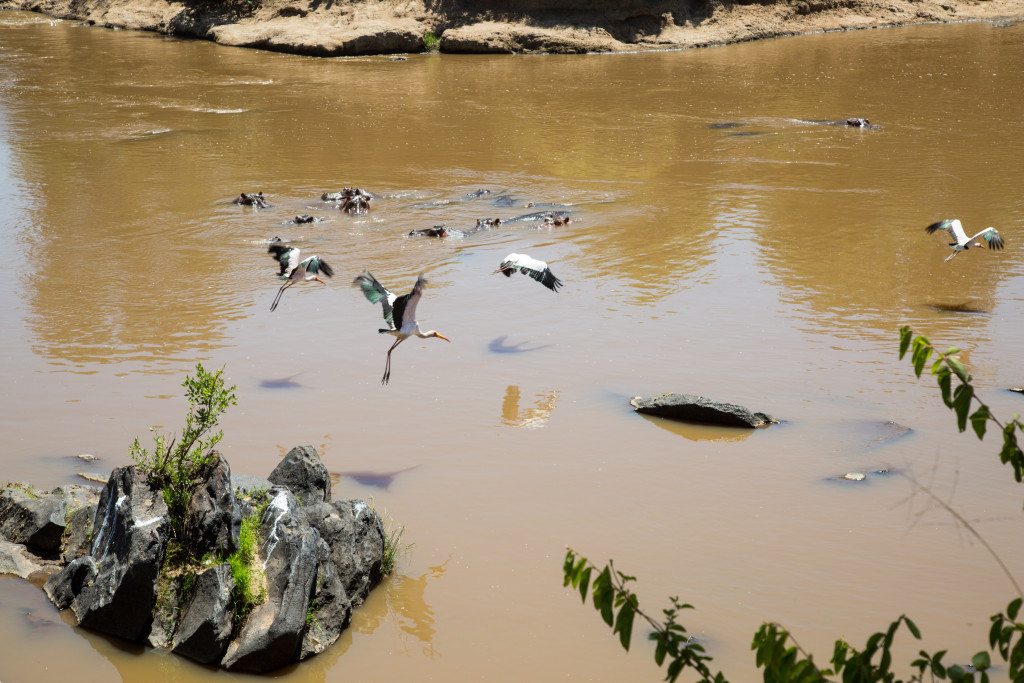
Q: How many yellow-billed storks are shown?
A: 4